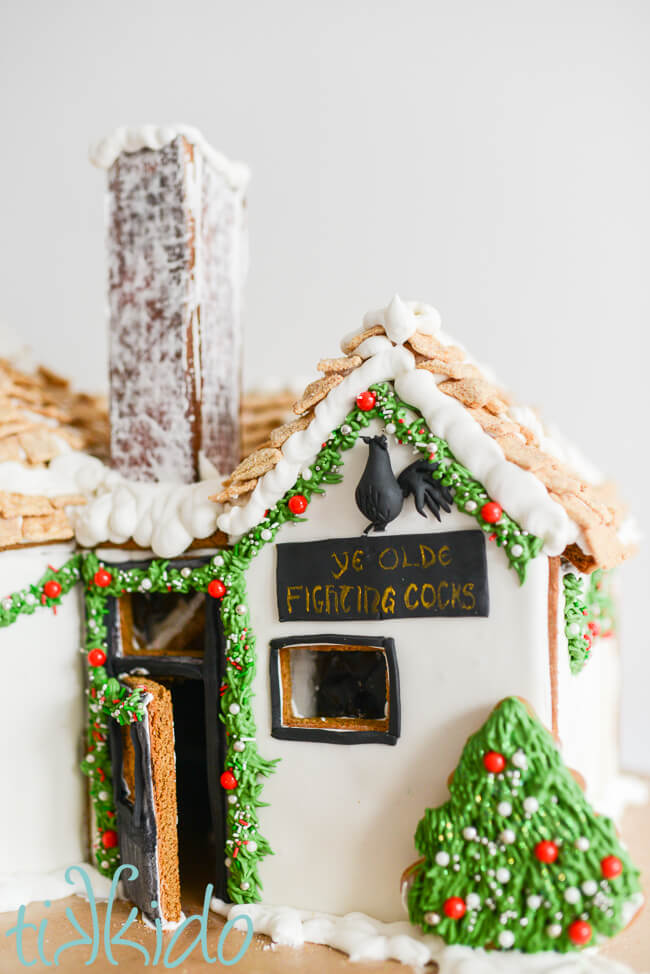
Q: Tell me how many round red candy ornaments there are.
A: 14